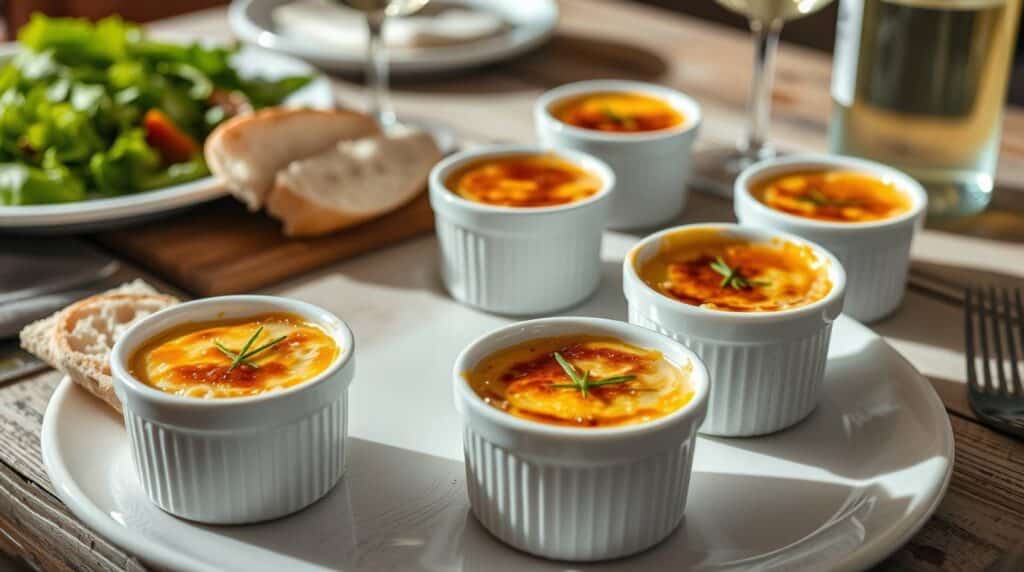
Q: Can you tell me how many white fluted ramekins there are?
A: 6